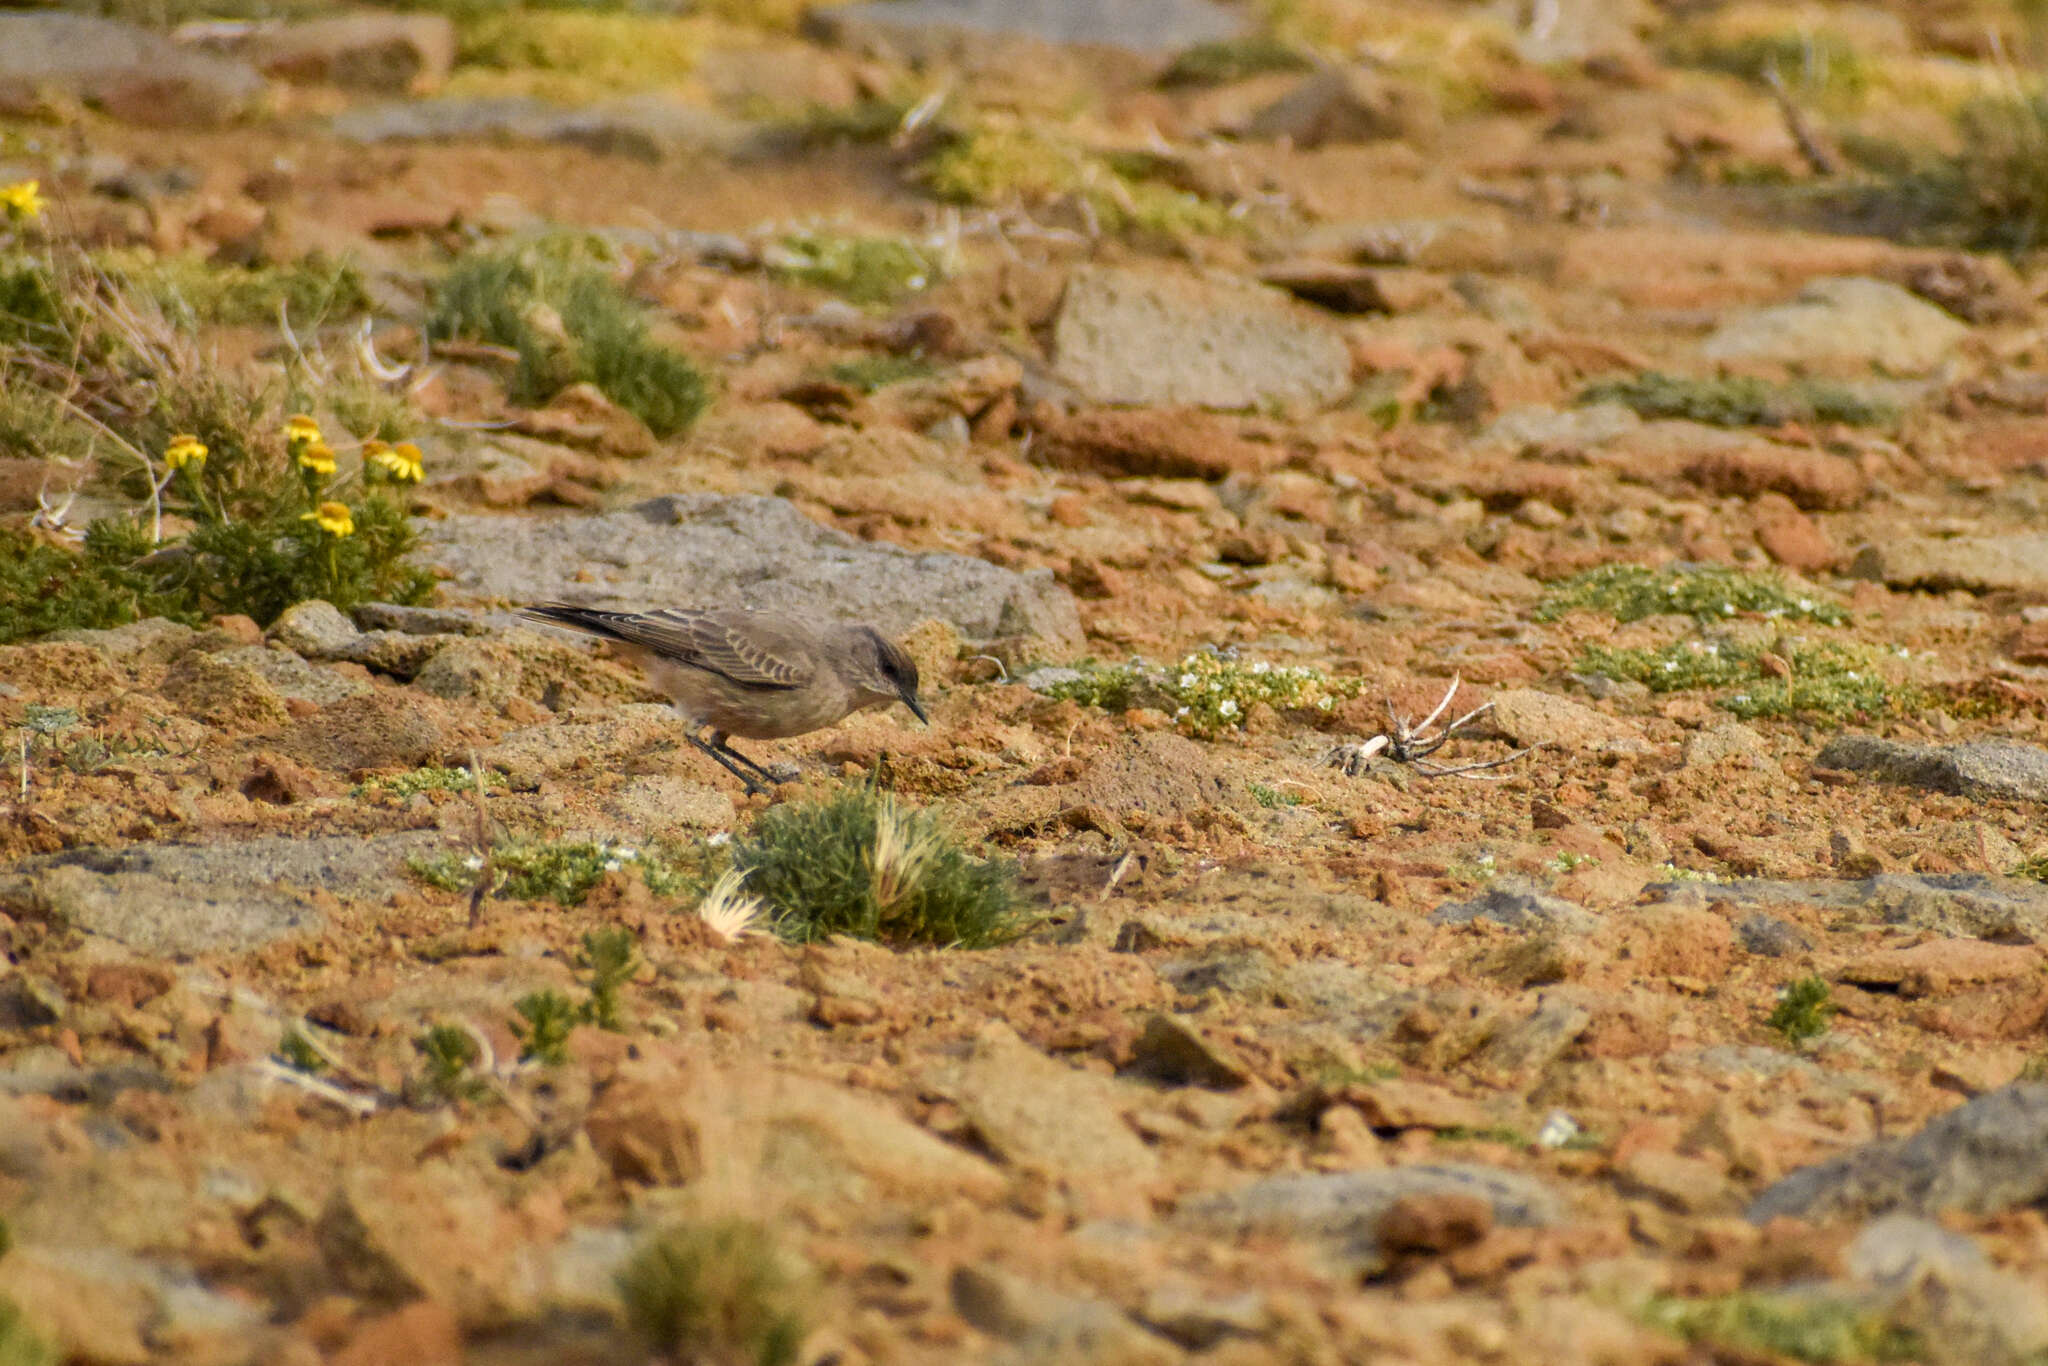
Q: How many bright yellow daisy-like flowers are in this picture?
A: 7